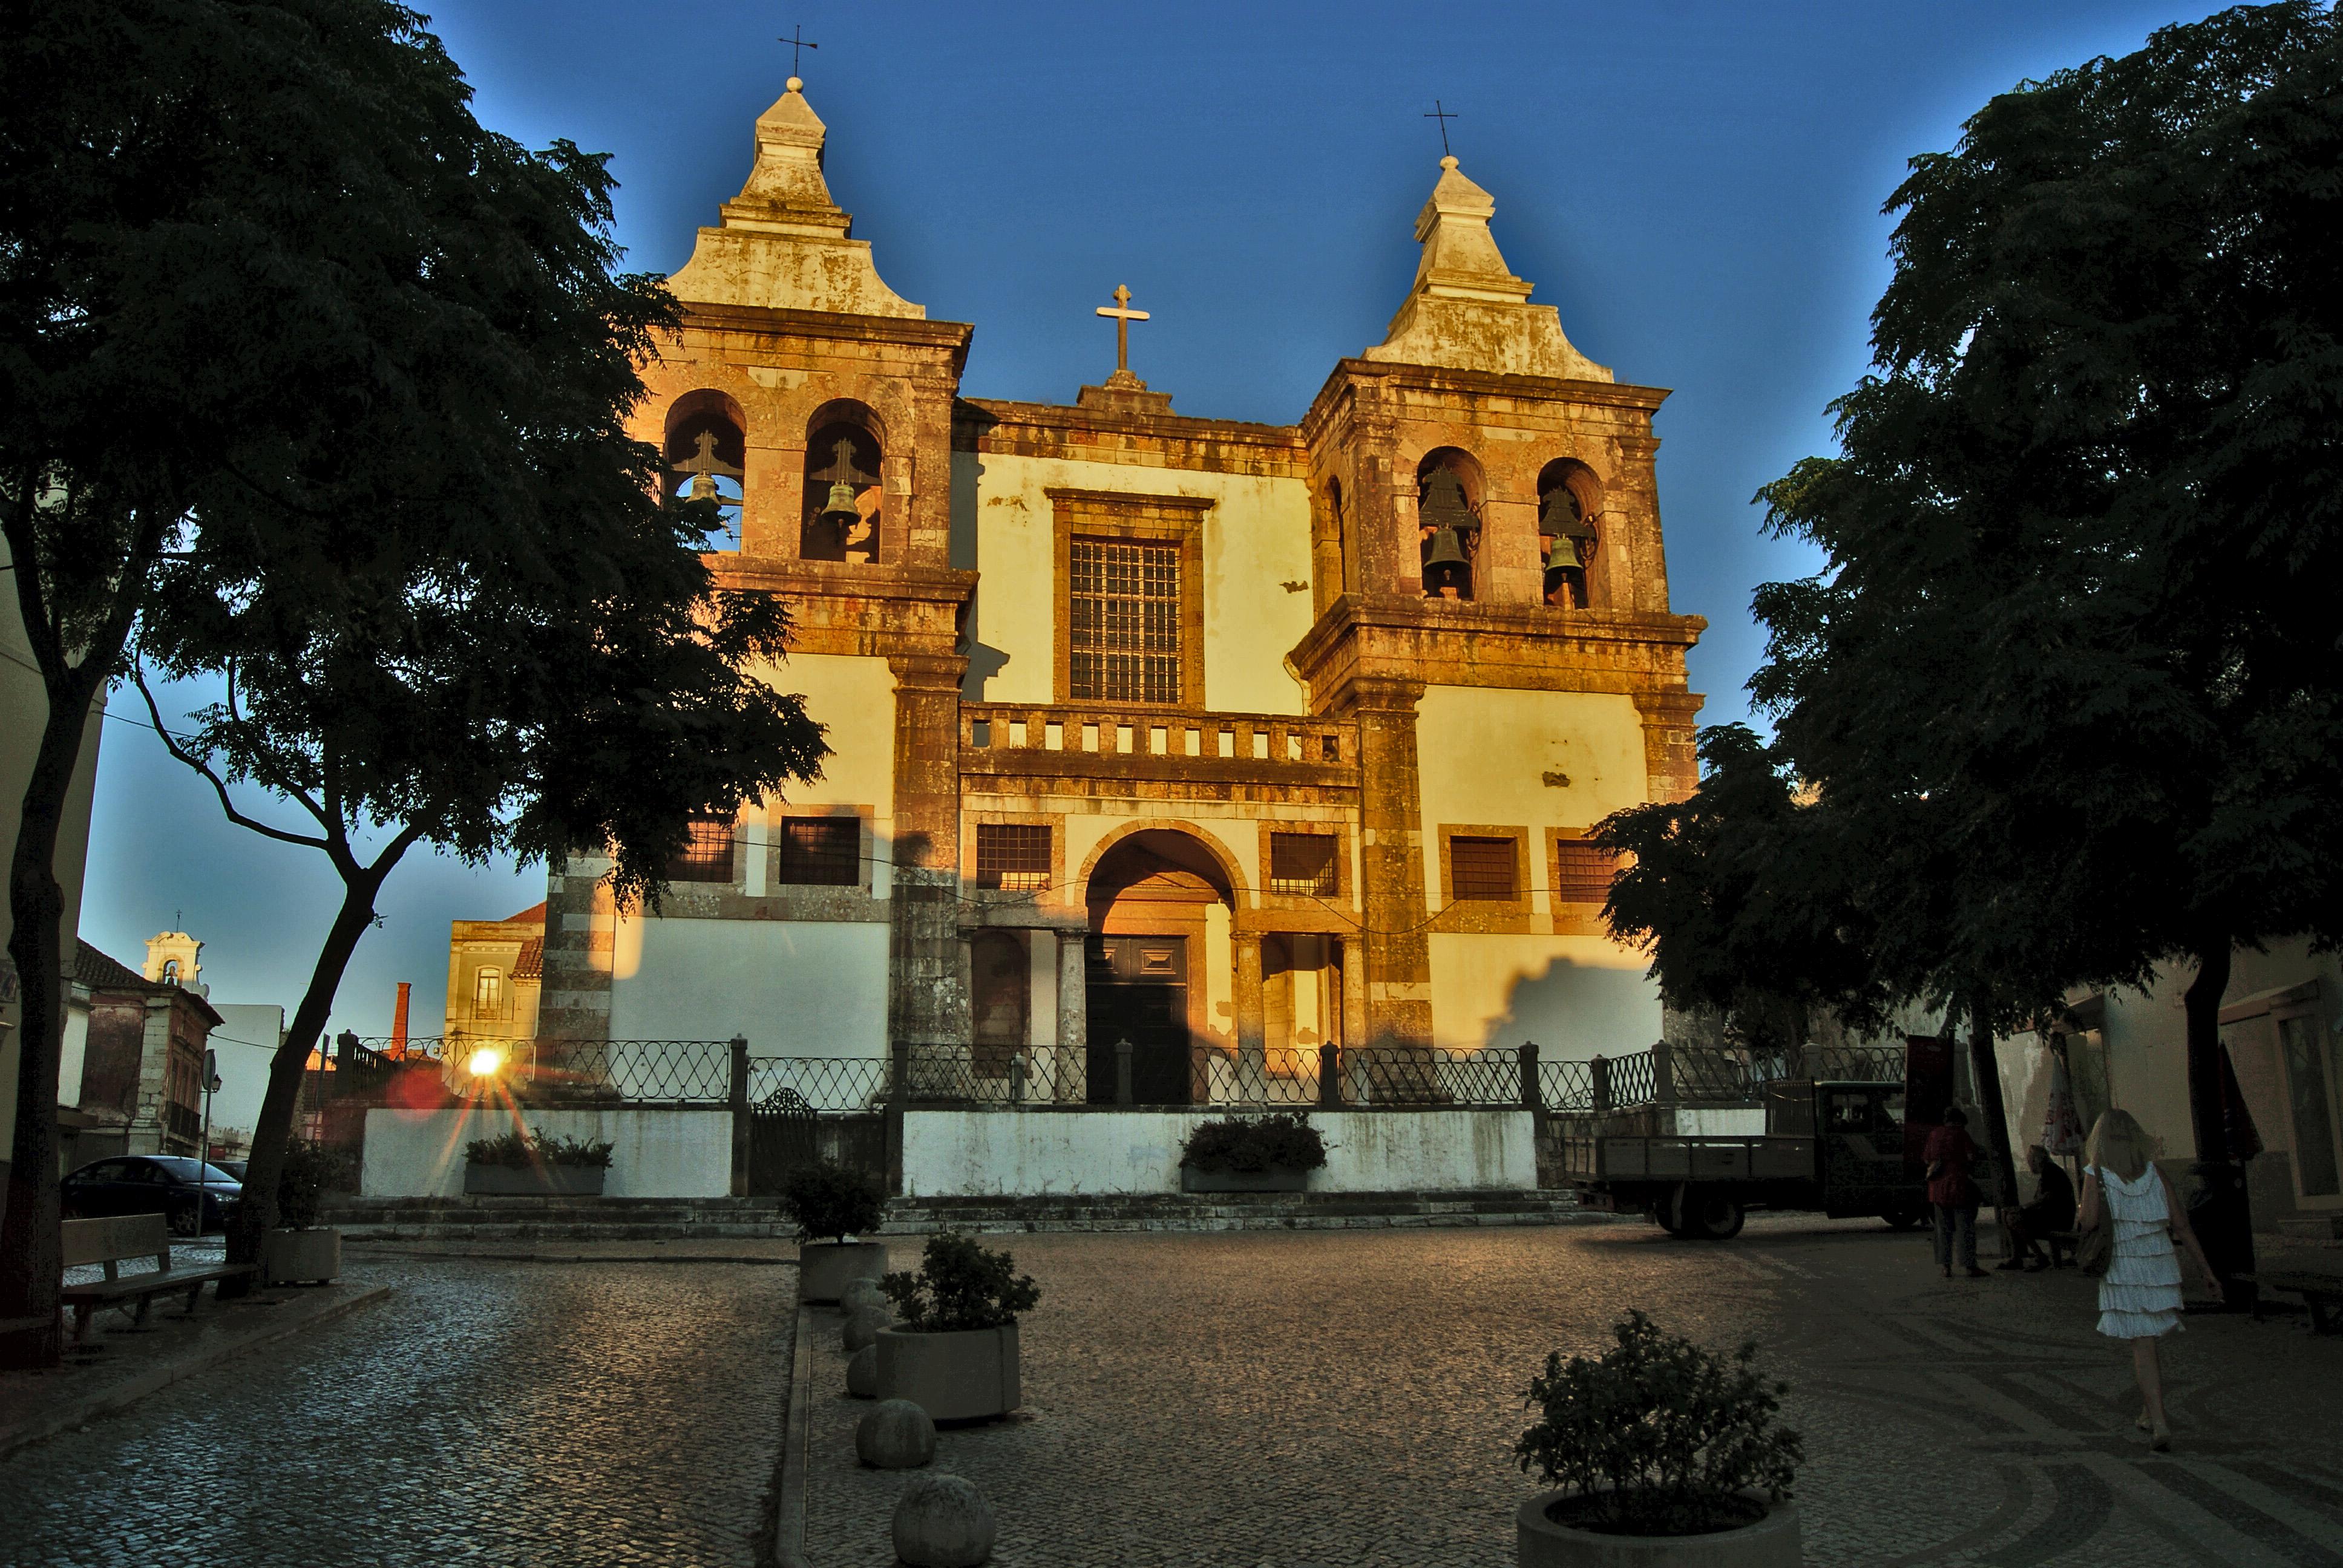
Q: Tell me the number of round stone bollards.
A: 5